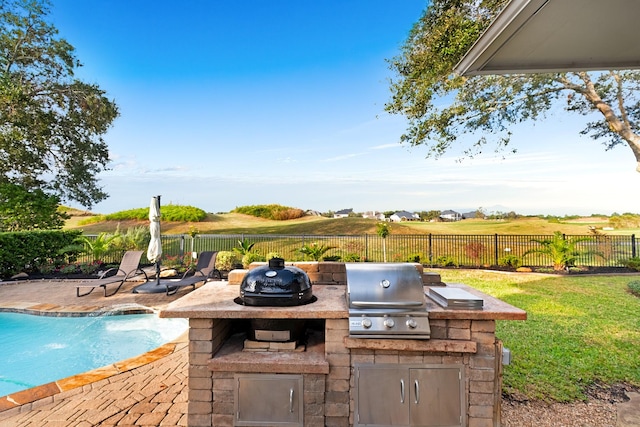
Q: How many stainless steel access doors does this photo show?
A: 3